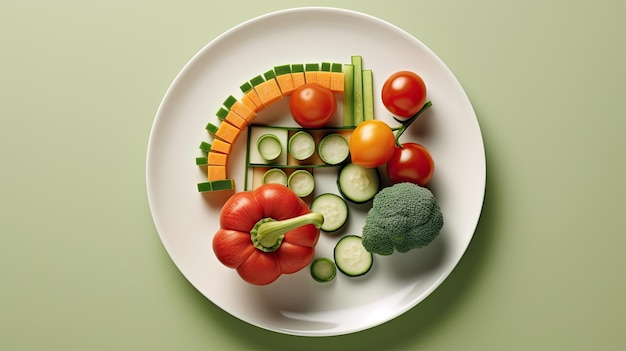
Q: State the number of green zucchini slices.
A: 9